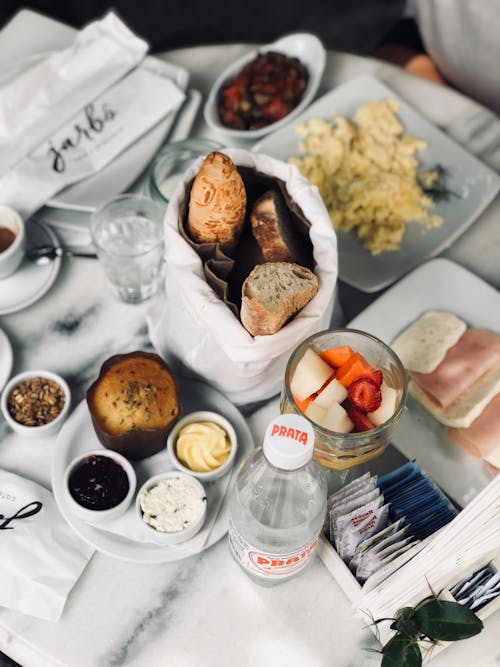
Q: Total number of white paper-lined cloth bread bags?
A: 1